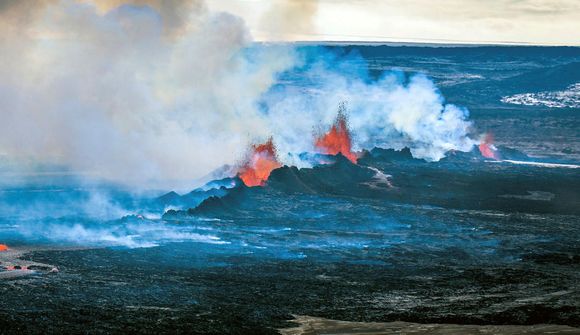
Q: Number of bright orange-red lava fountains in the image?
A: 3